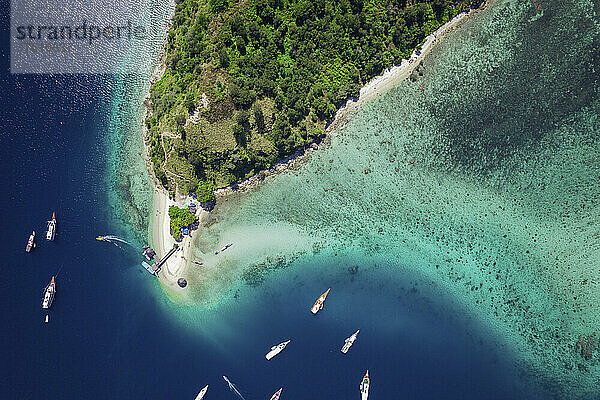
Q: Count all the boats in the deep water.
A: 12